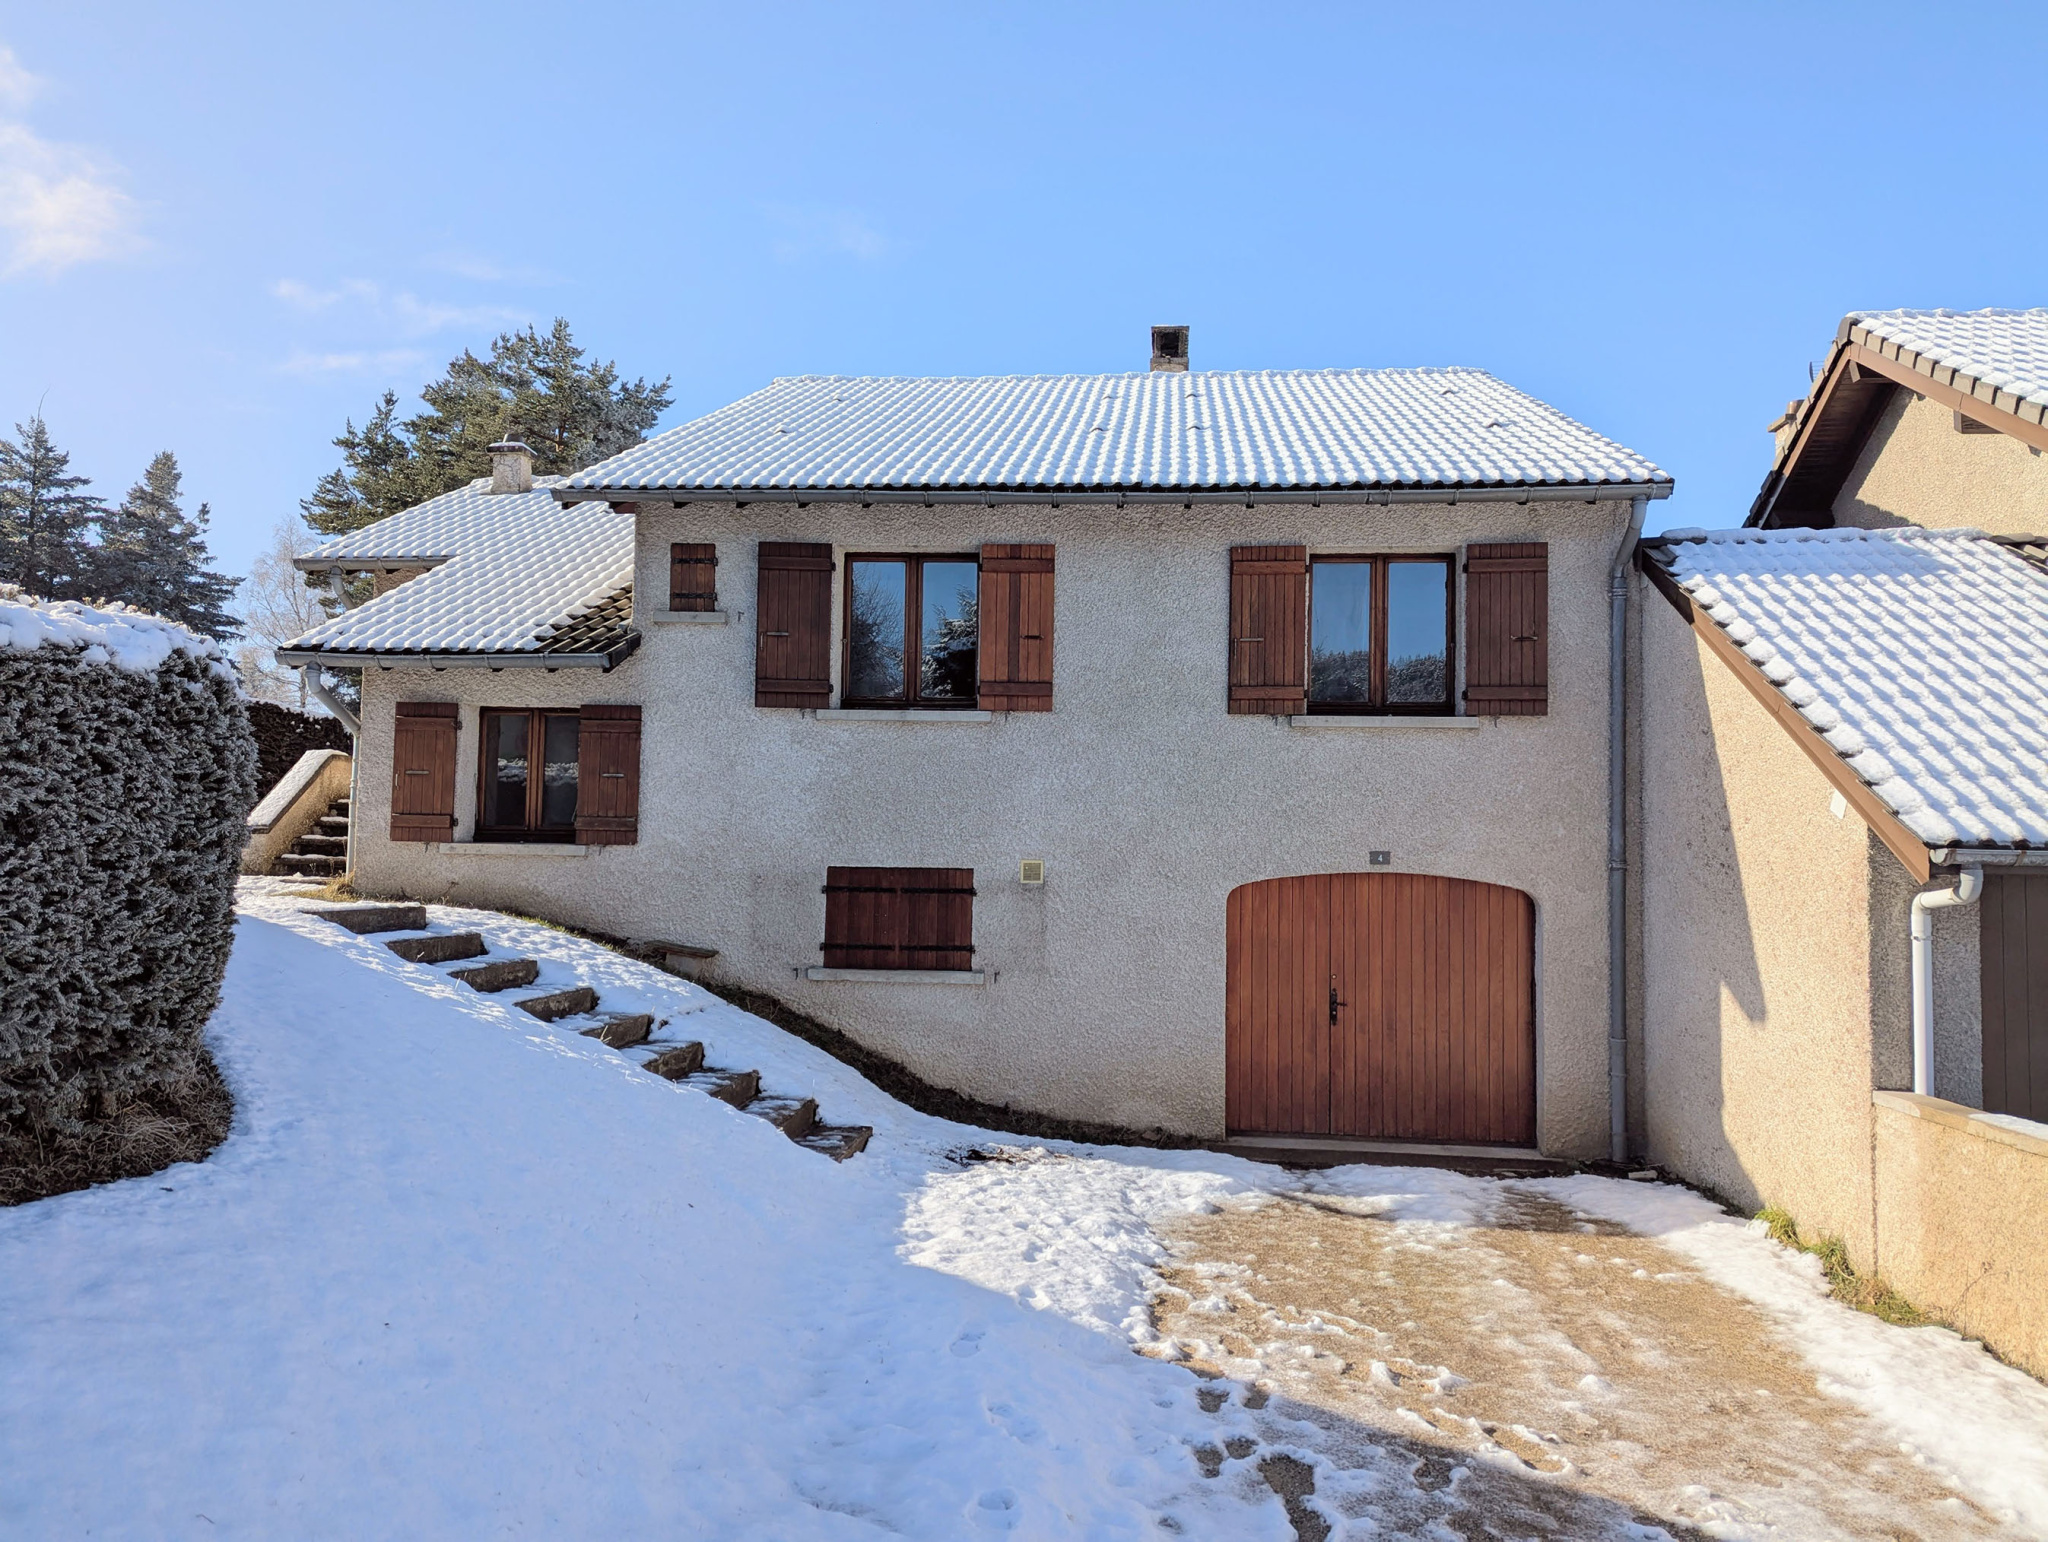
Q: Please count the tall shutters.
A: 6